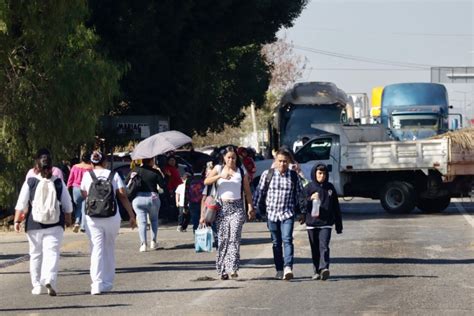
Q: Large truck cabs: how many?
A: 2